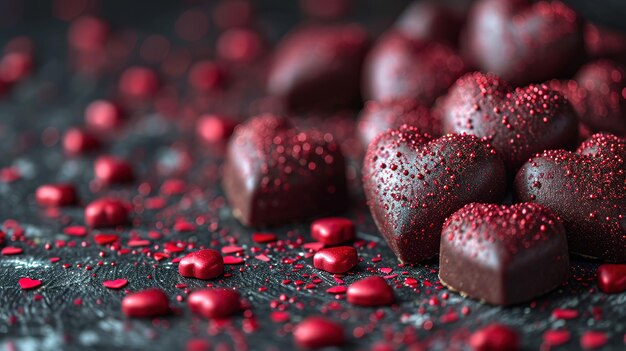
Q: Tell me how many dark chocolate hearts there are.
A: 11